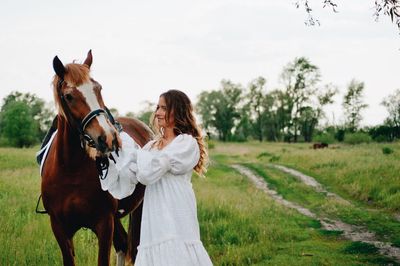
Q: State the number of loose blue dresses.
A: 0